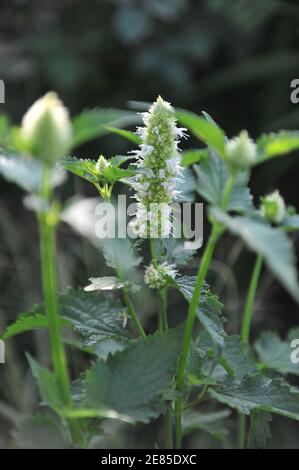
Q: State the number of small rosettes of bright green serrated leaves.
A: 1